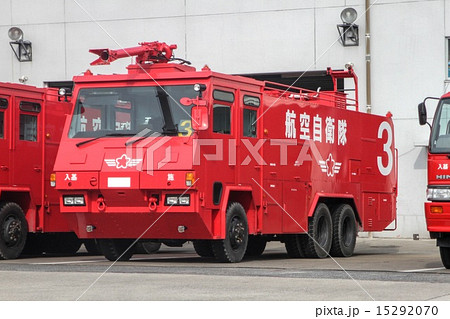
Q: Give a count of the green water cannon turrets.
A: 0